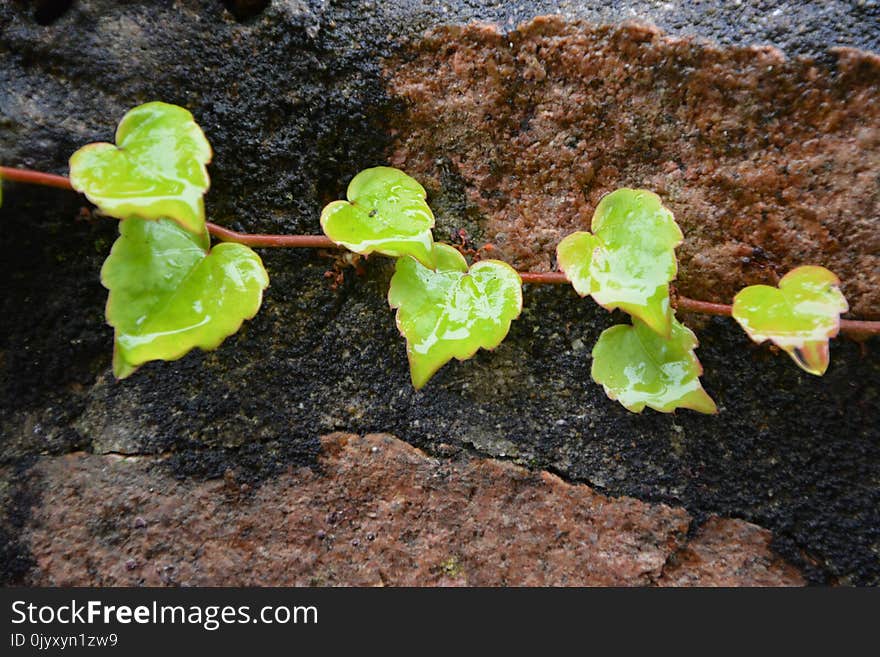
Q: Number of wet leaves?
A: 7